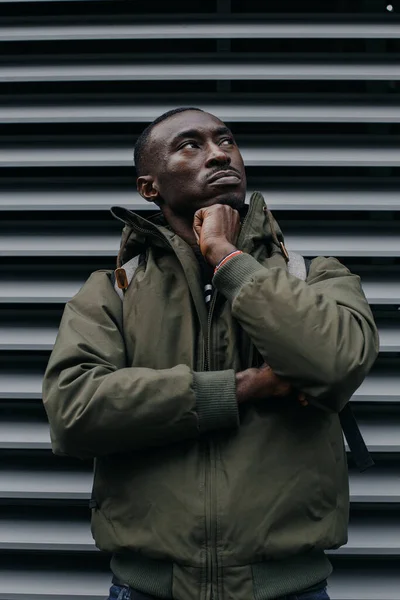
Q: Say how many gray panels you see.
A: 13